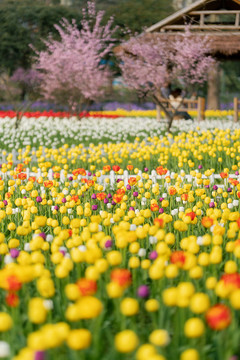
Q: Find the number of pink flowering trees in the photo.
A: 2